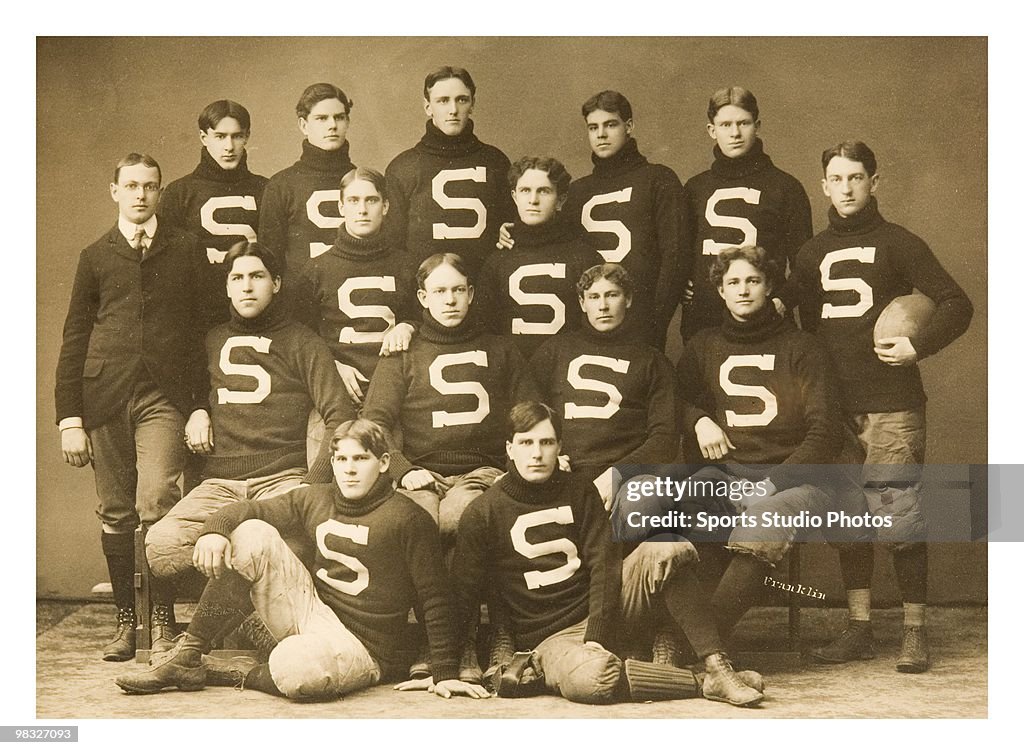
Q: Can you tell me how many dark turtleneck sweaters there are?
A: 14